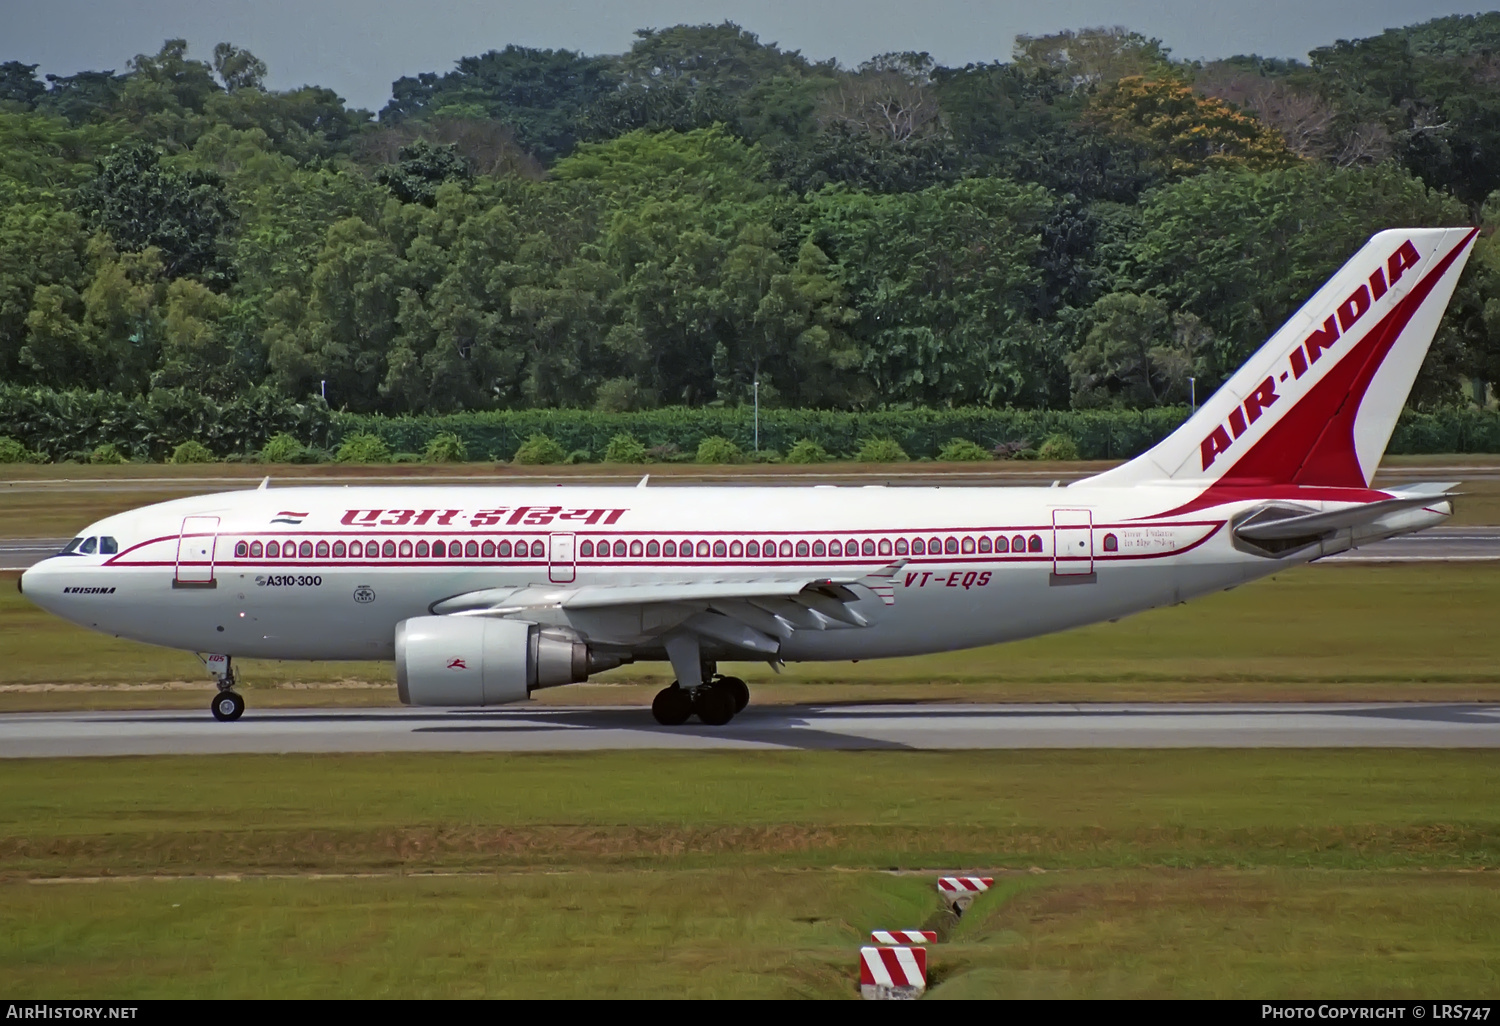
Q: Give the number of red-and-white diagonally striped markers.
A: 3